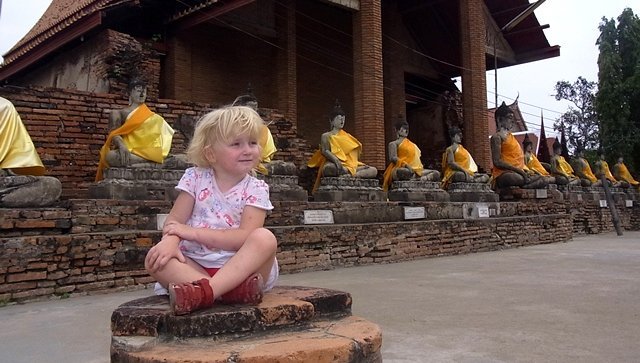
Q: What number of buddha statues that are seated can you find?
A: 12